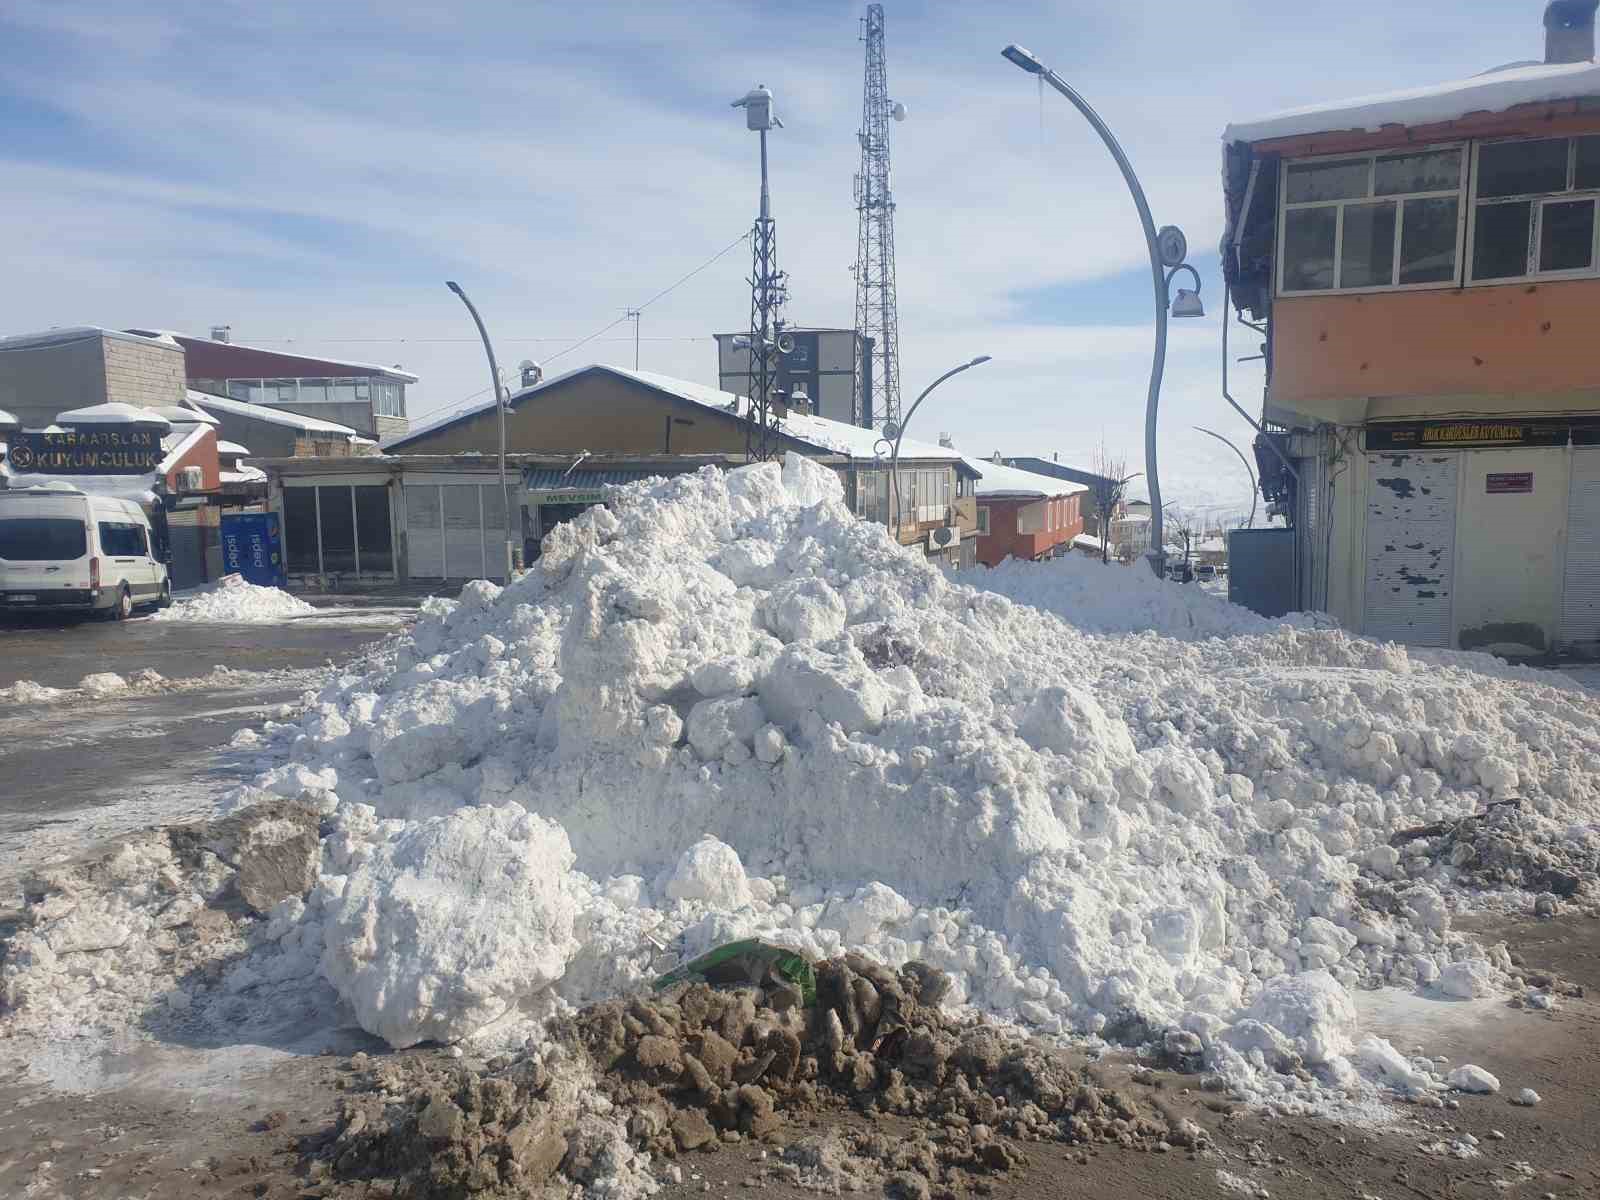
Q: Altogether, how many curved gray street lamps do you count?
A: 4